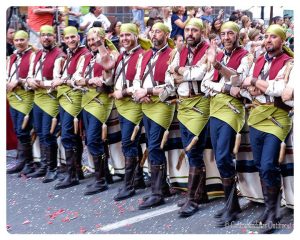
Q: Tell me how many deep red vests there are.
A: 9